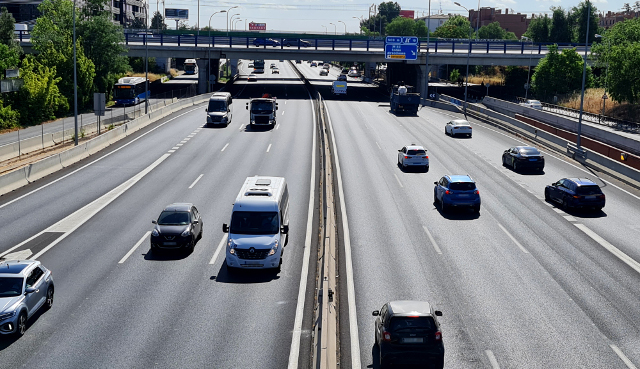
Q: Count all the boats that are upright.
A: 0